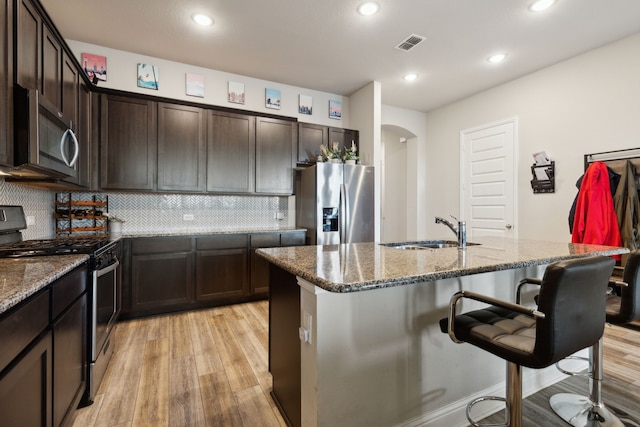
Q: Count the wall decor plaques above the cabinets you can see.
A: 7